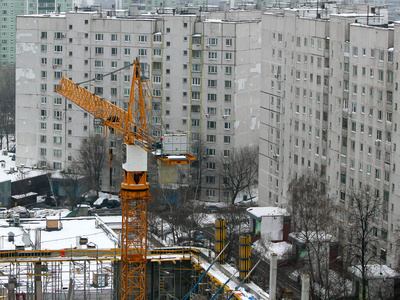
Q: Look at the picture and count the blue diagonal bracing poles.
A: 3